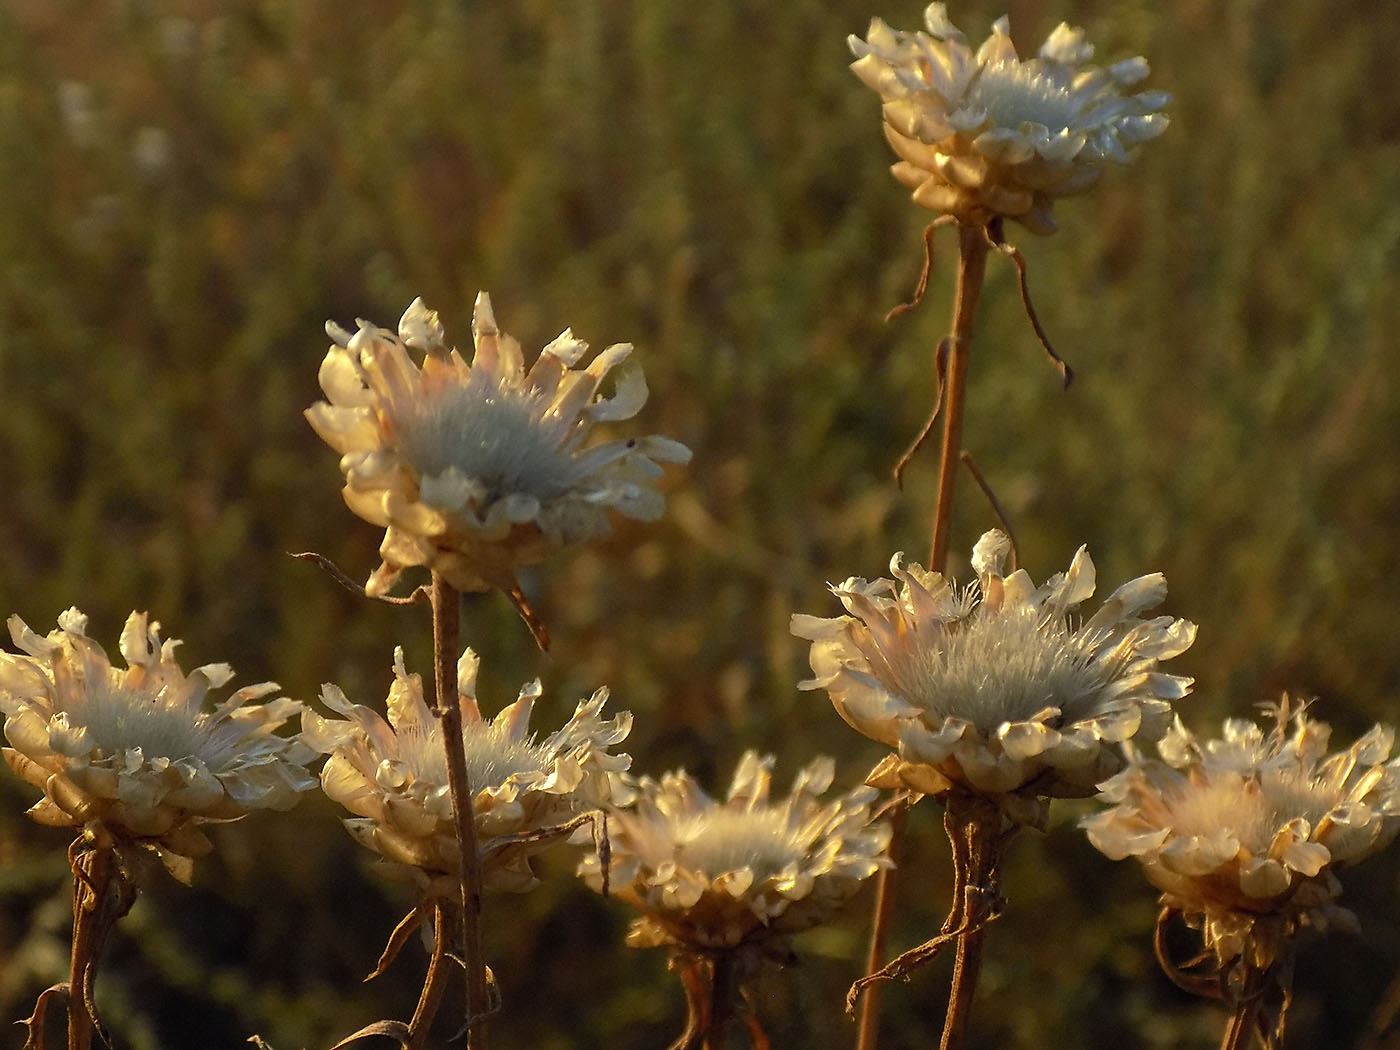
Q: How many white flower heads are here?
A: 7